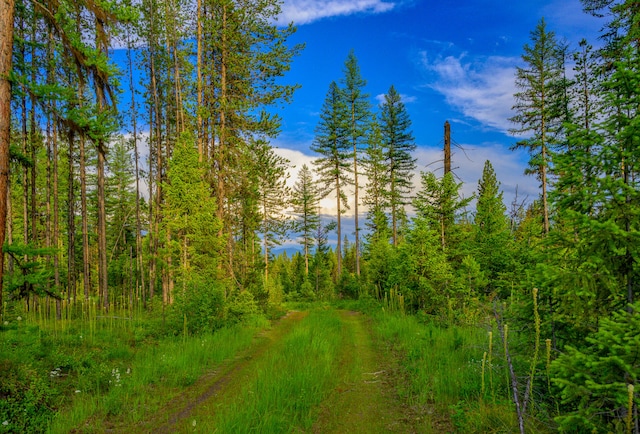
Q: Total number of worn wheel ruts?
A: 2